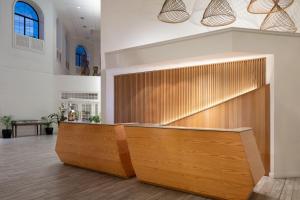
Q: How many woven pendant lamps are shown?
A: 4